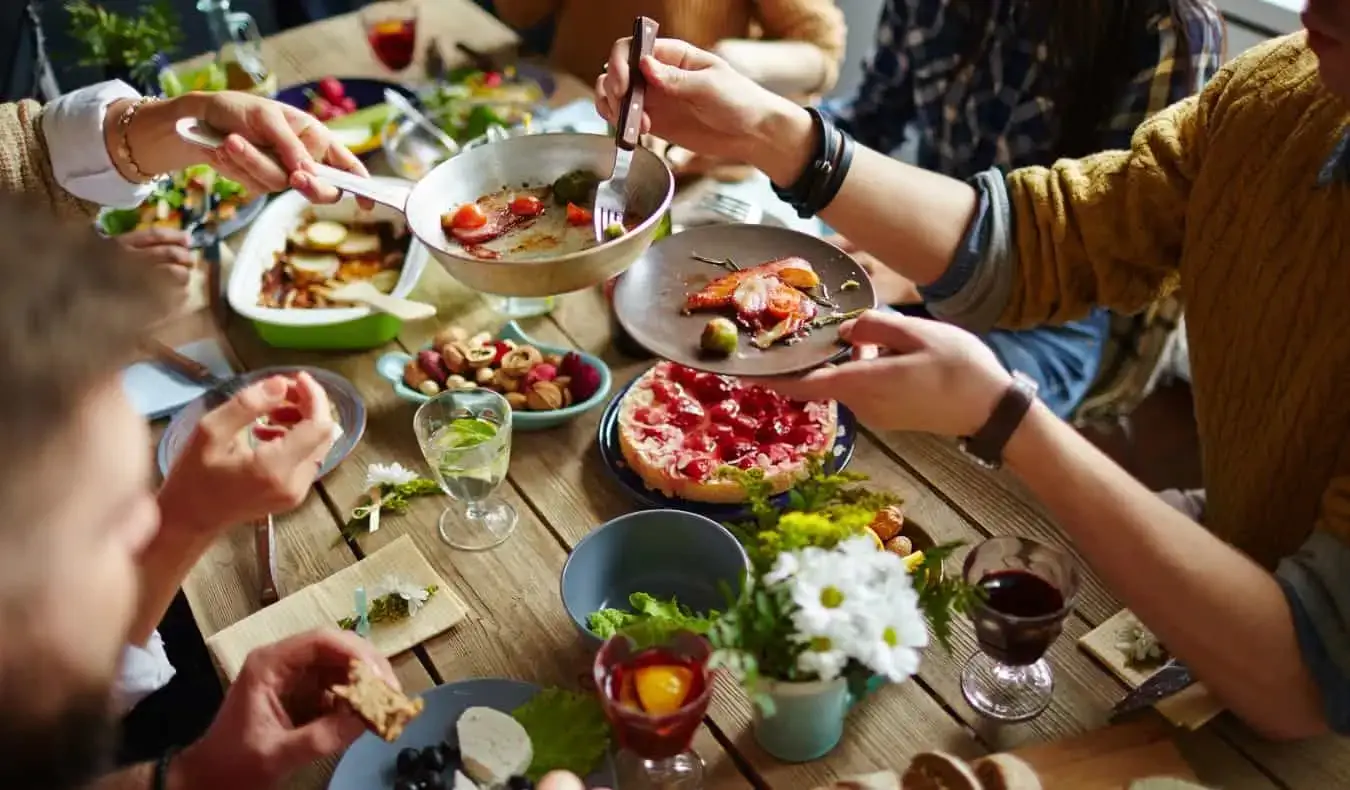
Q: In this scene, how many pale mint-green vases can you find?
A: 1